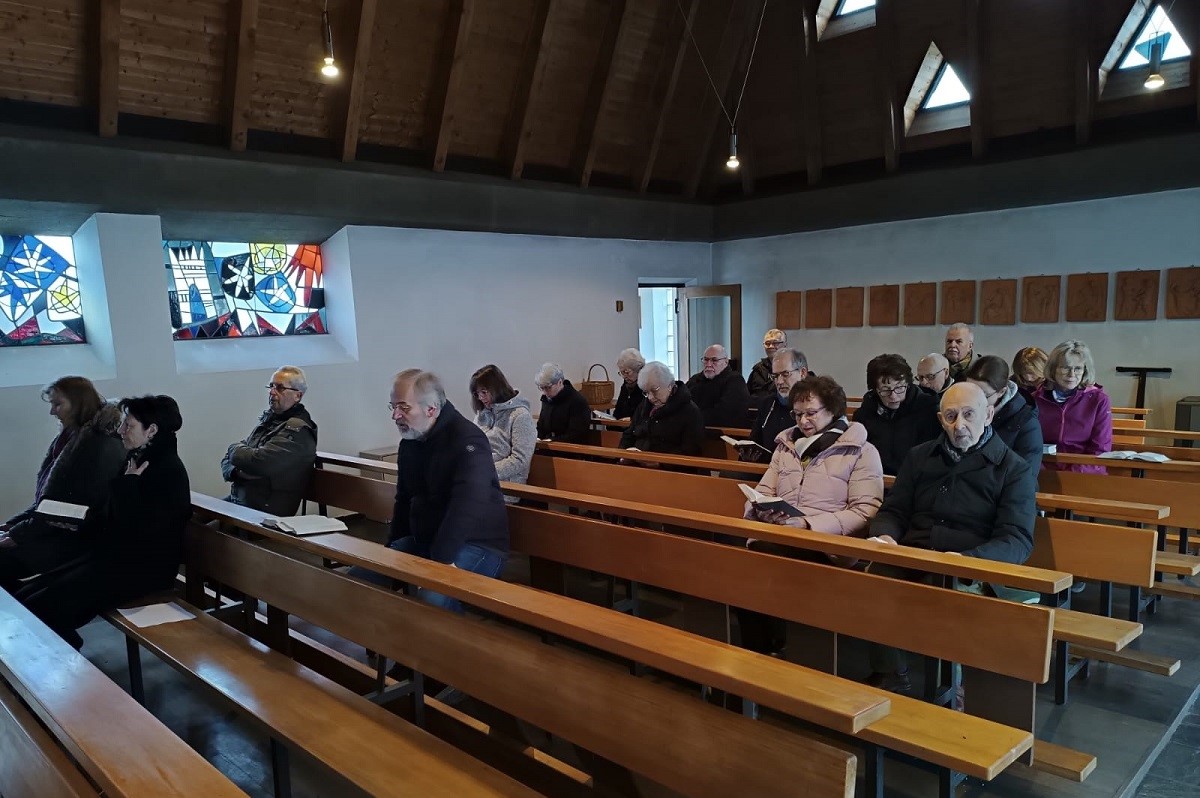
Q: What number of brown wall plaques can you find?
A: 11